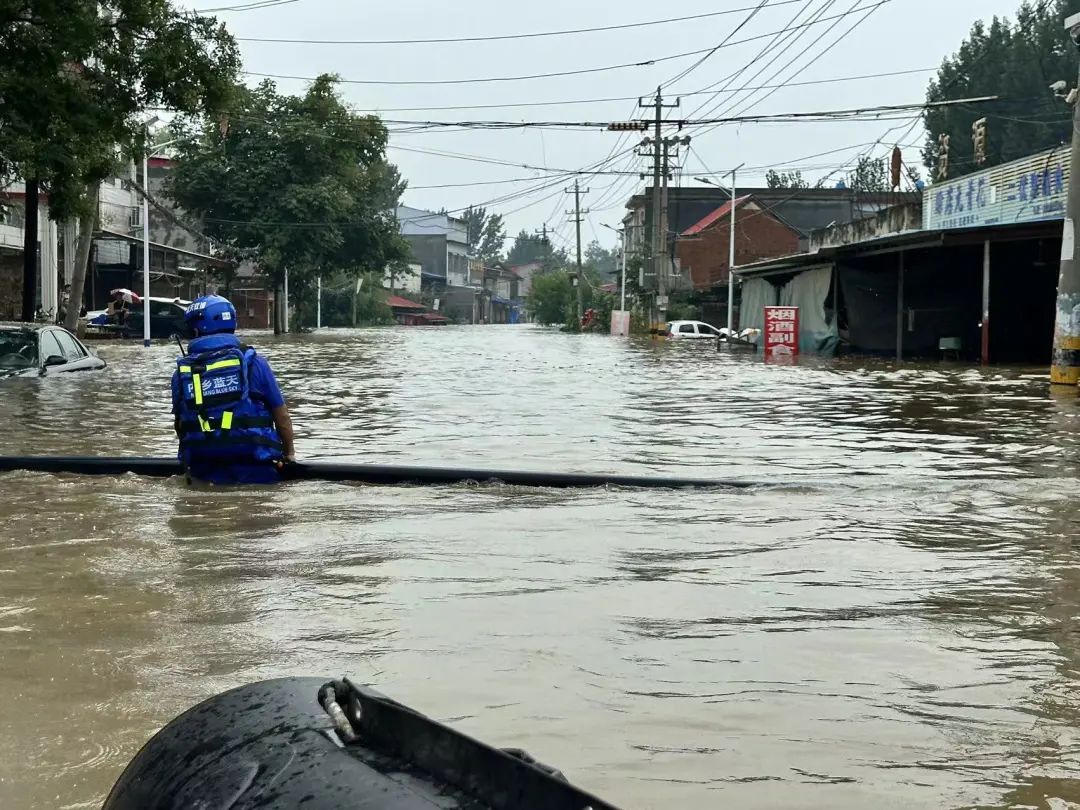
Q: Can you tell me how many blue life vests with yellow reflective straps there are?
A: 1